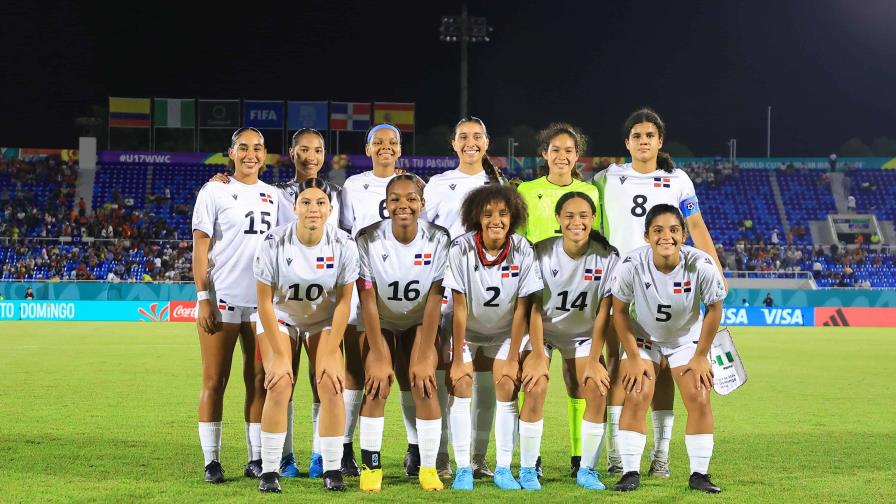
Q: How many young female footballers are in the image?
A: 11